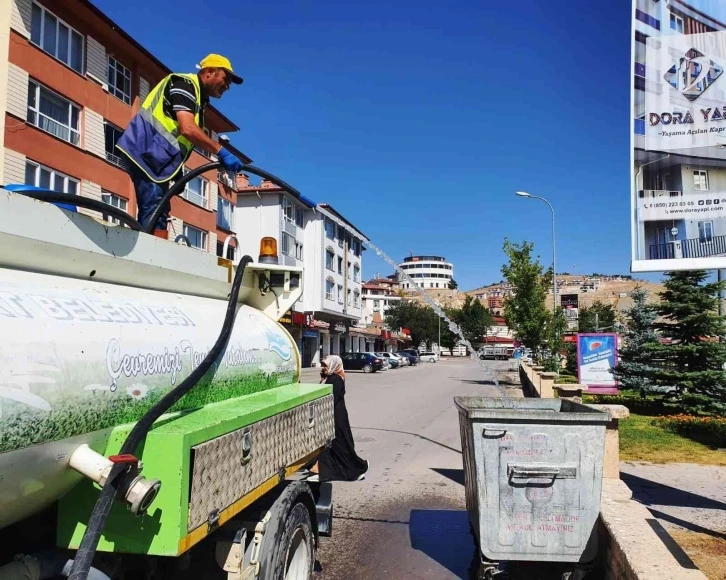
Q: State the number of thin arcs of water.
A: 1